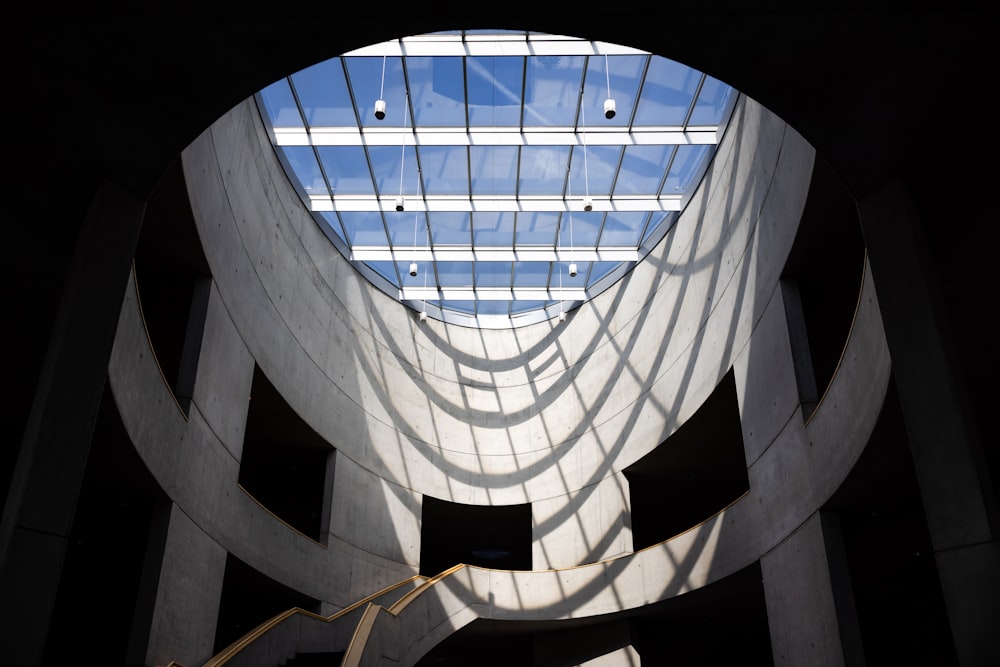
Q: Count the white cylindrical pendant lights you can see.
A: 8